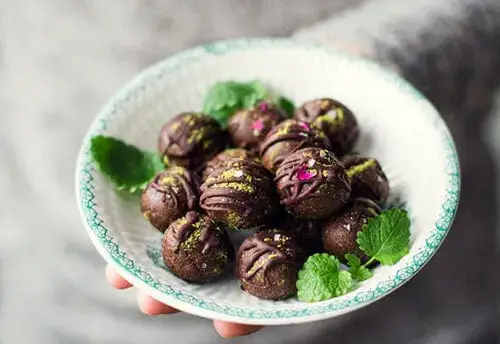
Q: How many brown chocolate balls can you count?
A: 13